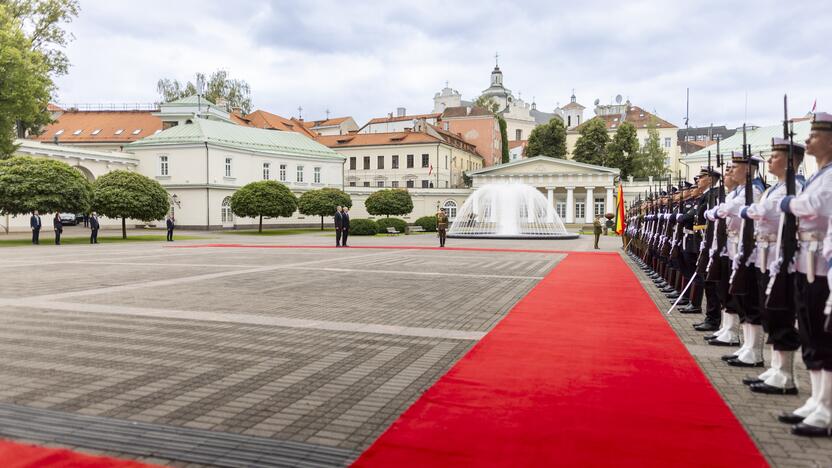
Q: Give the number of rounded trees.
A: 5